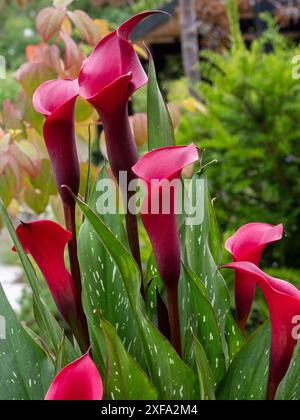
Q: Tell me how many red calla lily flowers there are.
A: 7